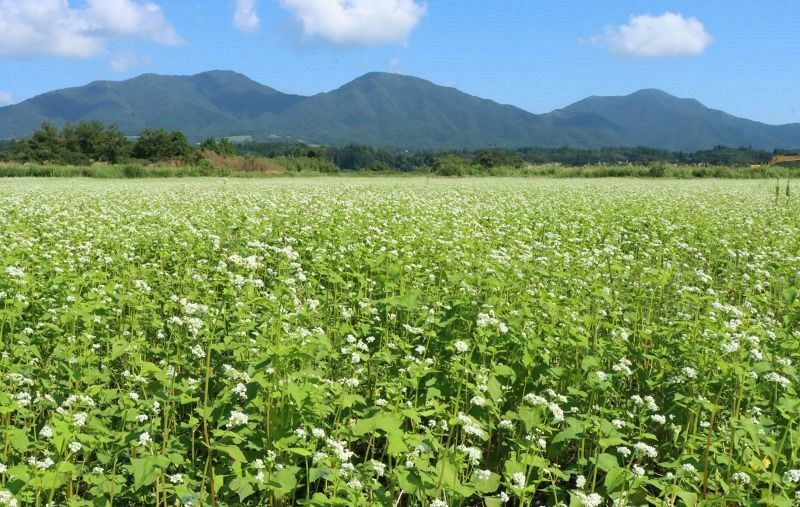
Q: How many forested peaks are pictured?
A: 3